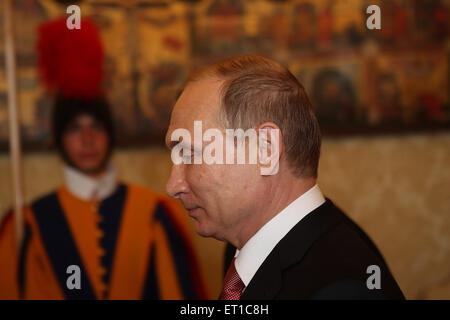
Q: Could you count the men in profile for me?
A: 1